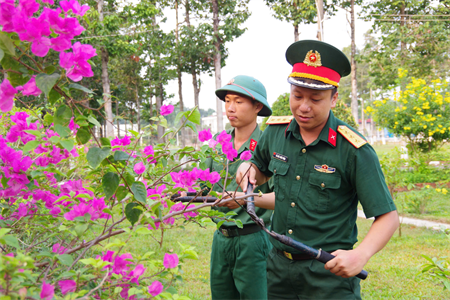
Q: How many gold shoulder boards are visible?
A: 2